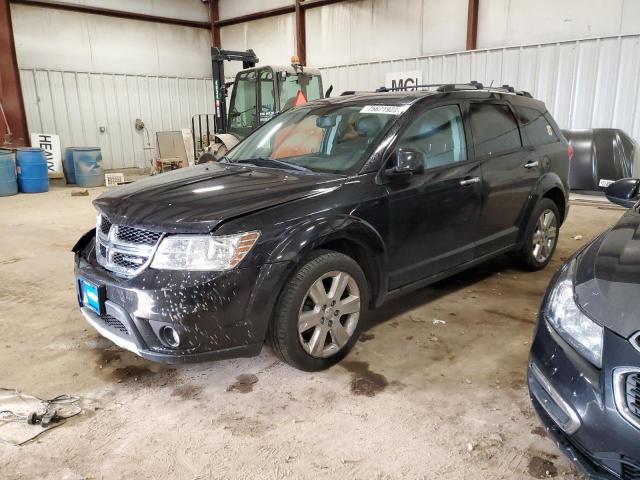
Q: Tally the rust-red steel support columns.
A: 4